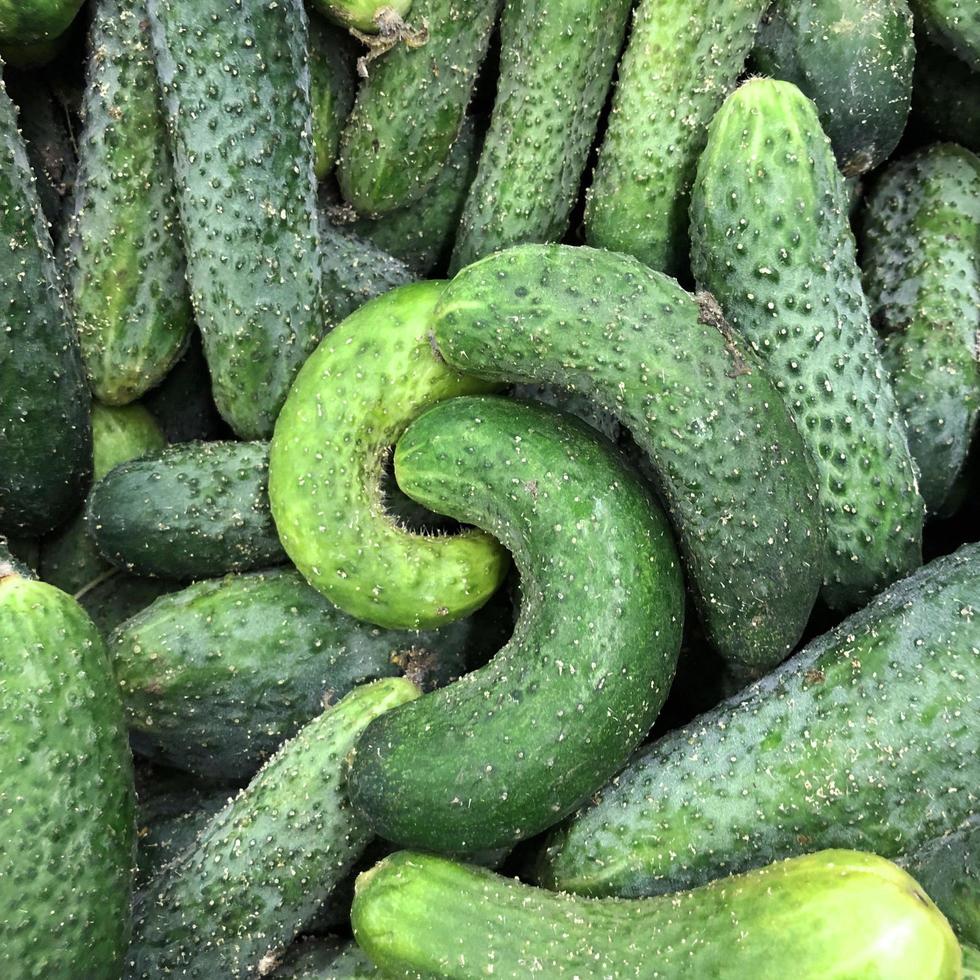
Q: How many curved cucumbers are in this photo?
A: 3